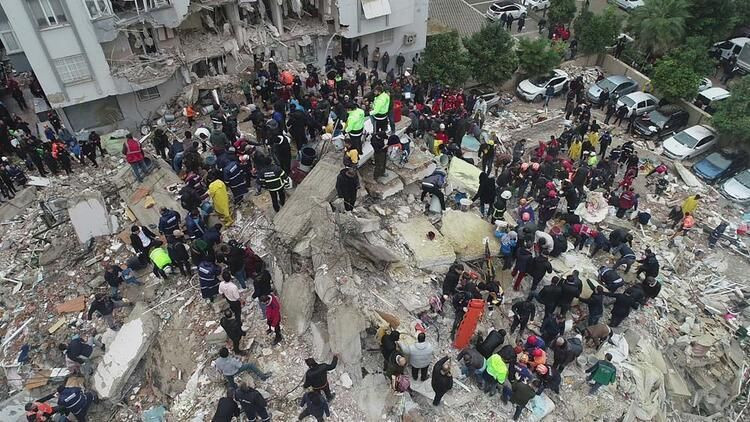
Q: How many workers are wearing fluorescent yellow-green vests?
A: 5